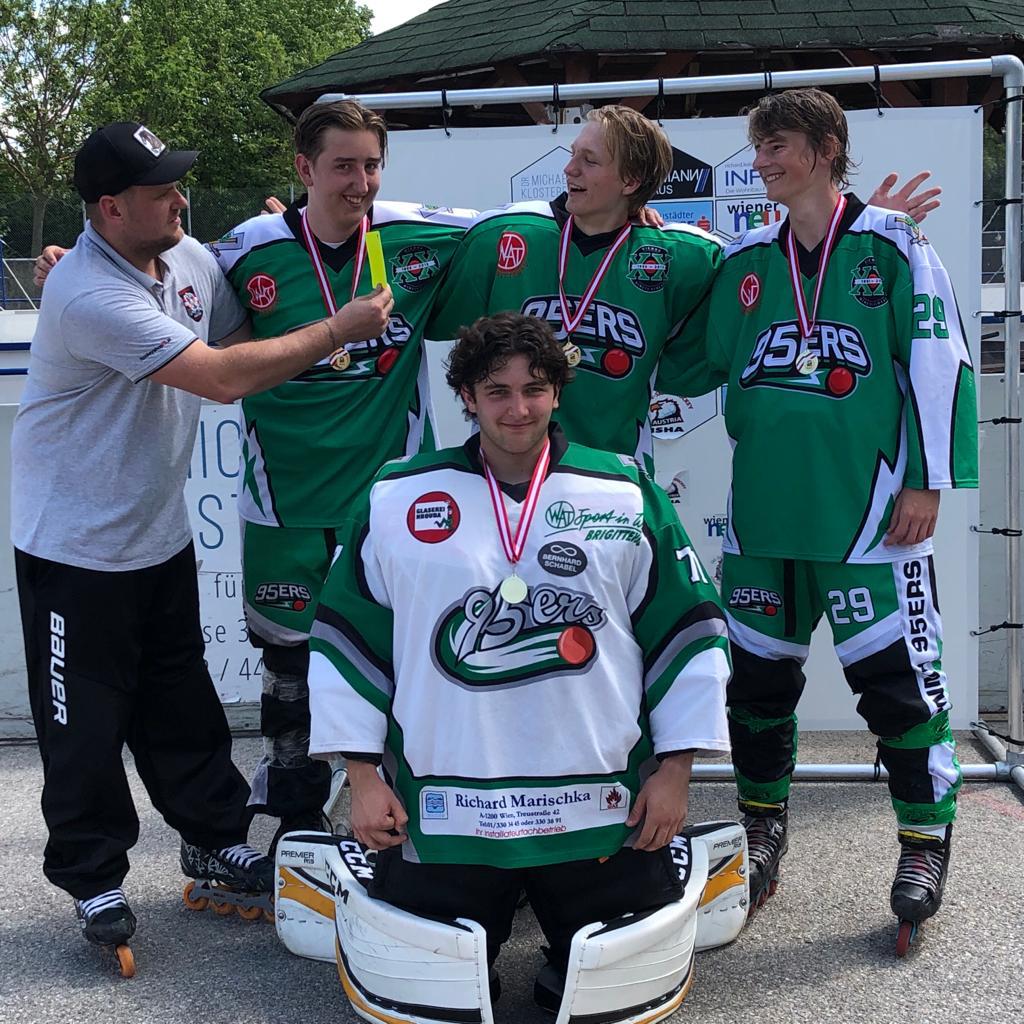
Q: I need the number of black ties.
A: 13